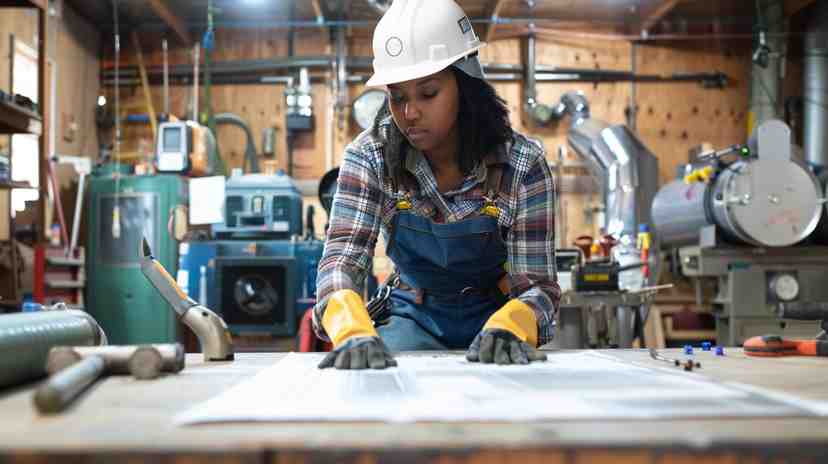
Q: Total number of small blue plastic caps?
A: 3